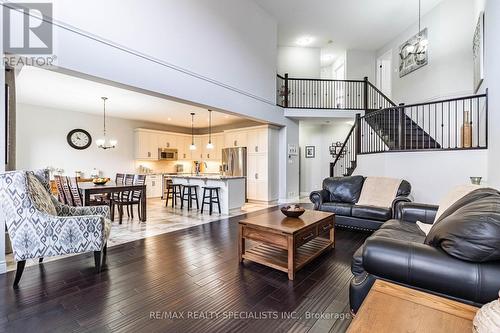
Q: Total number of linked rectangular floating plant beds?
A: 0